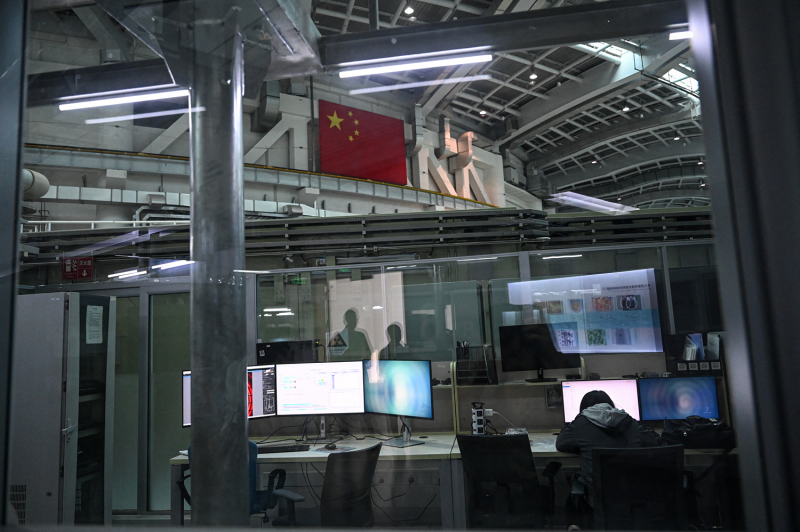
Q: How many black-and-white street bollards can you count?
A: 0